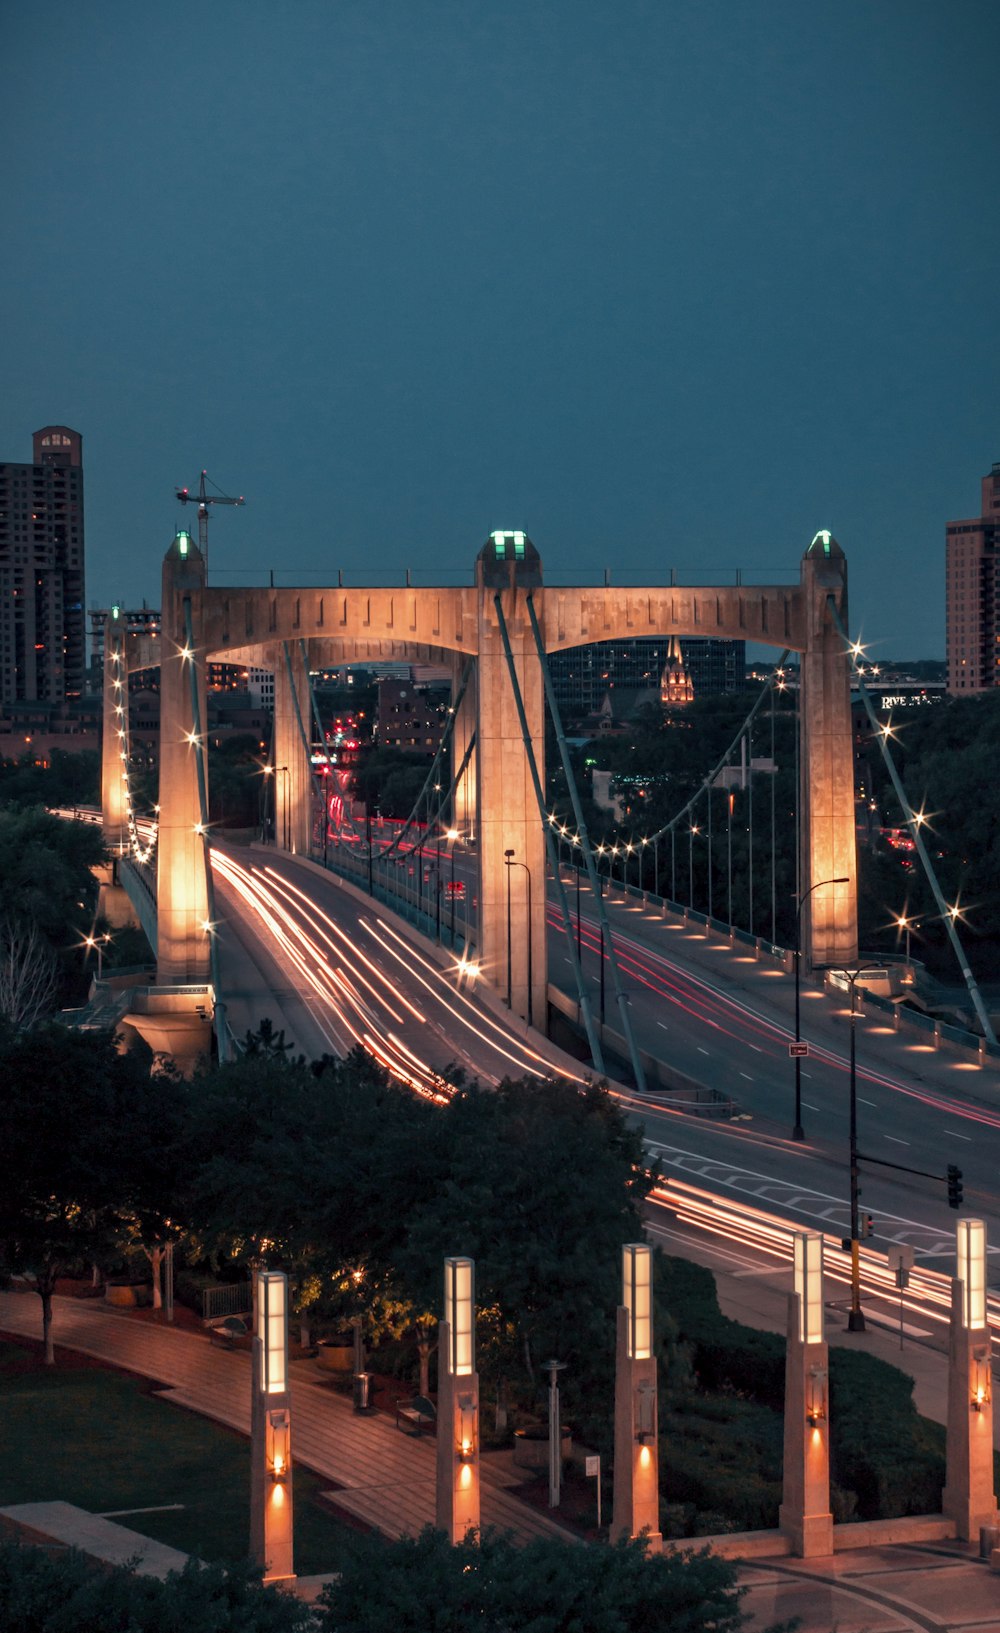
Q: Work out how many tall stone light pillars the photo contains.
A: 5